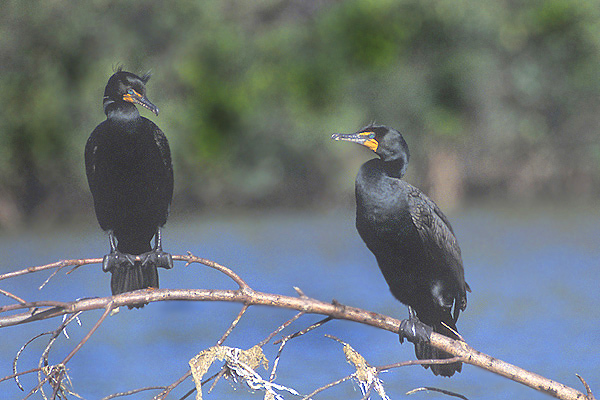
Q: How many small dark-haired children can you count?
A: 0